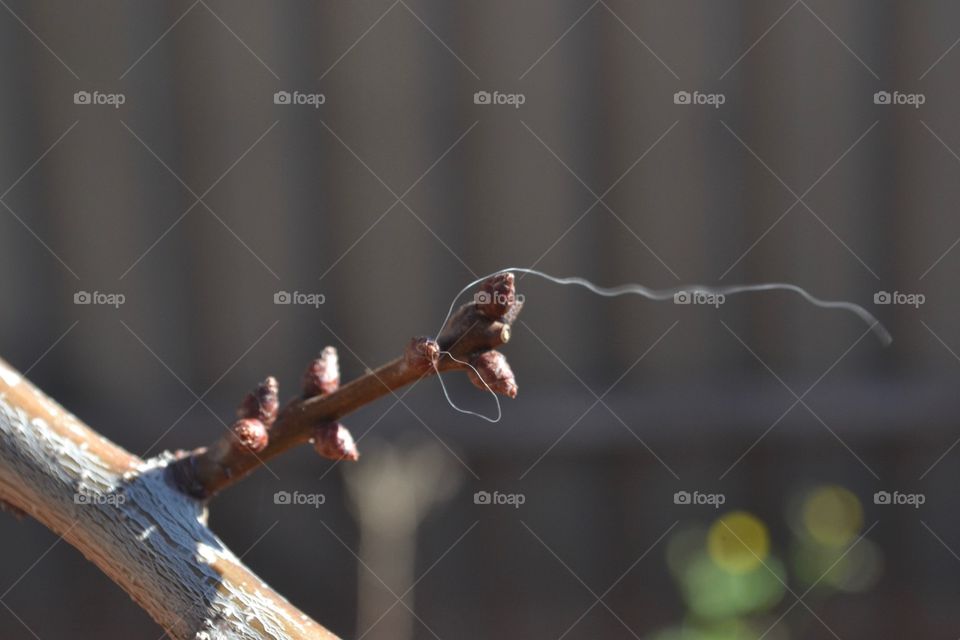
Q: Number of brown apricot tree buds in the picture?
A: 7